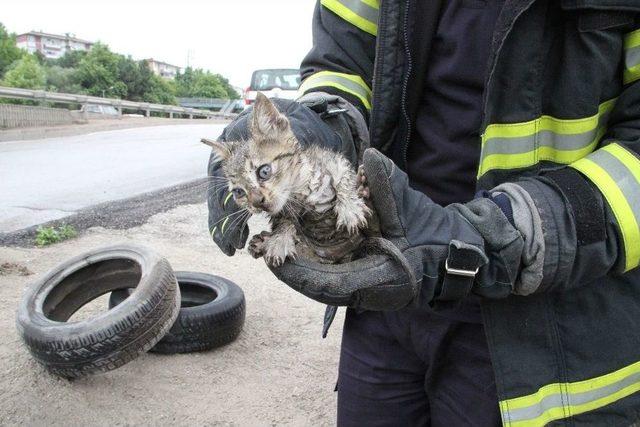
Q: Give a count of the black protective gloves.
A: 2